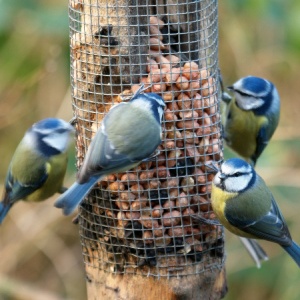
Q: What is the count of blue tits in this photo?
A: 4